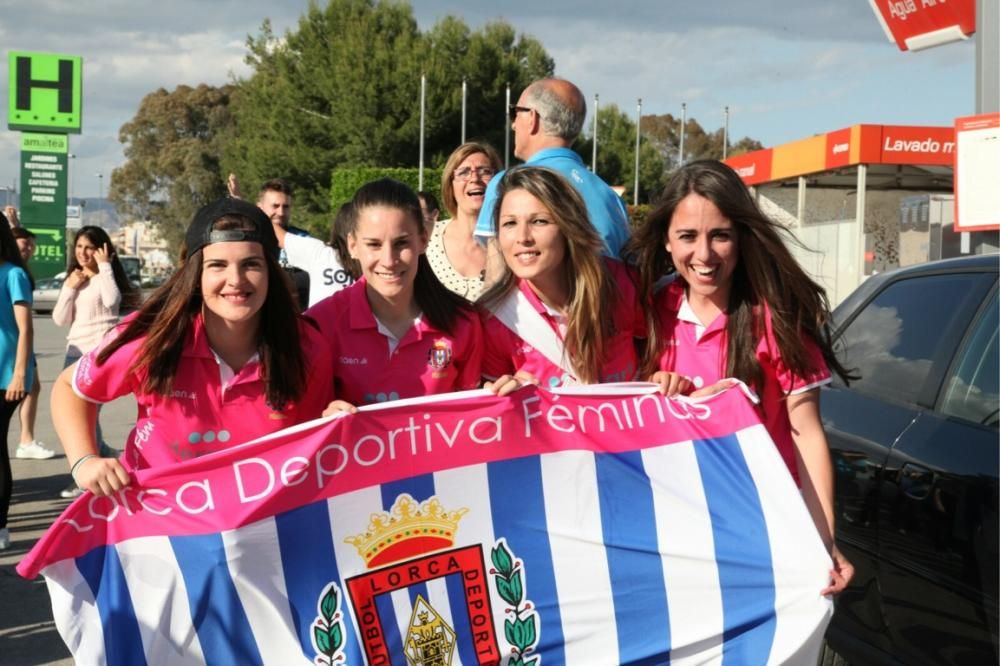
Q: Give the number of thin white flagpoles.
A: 7